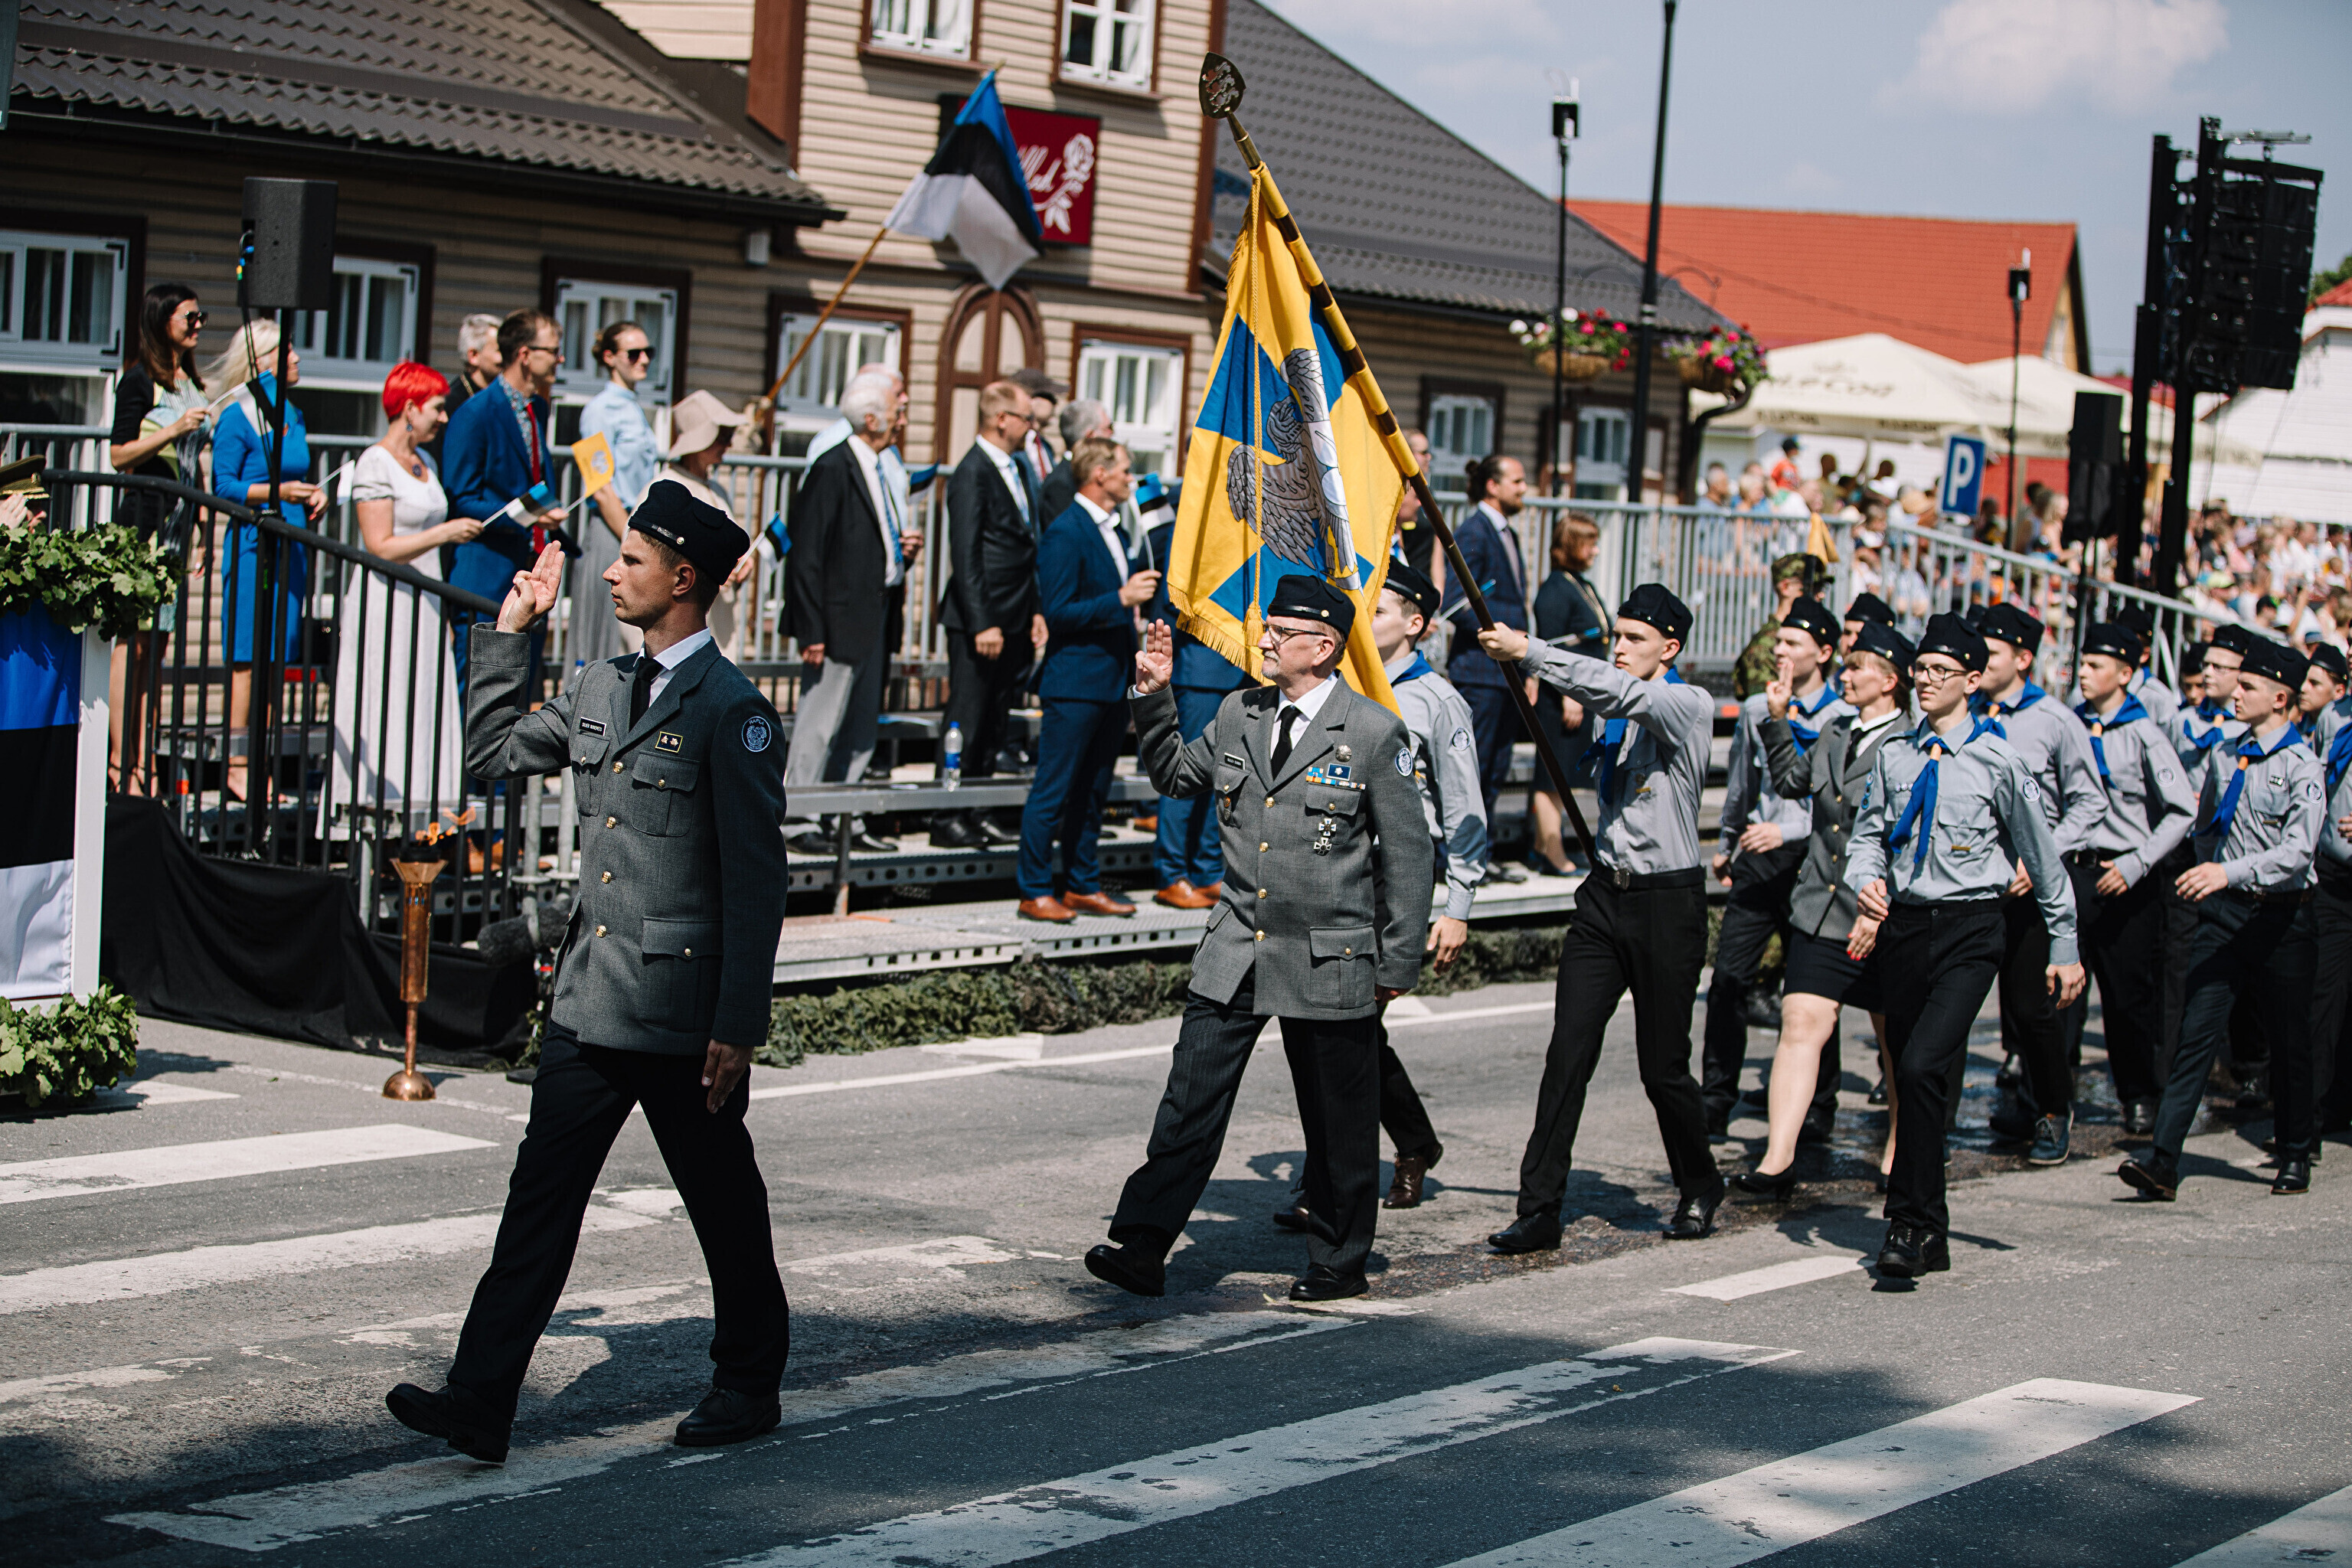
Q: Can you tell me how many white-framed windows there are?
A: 9